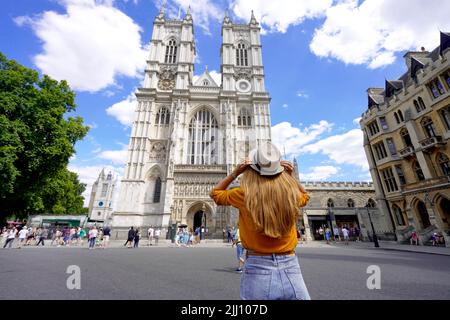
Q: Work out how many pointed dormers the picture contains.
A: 4